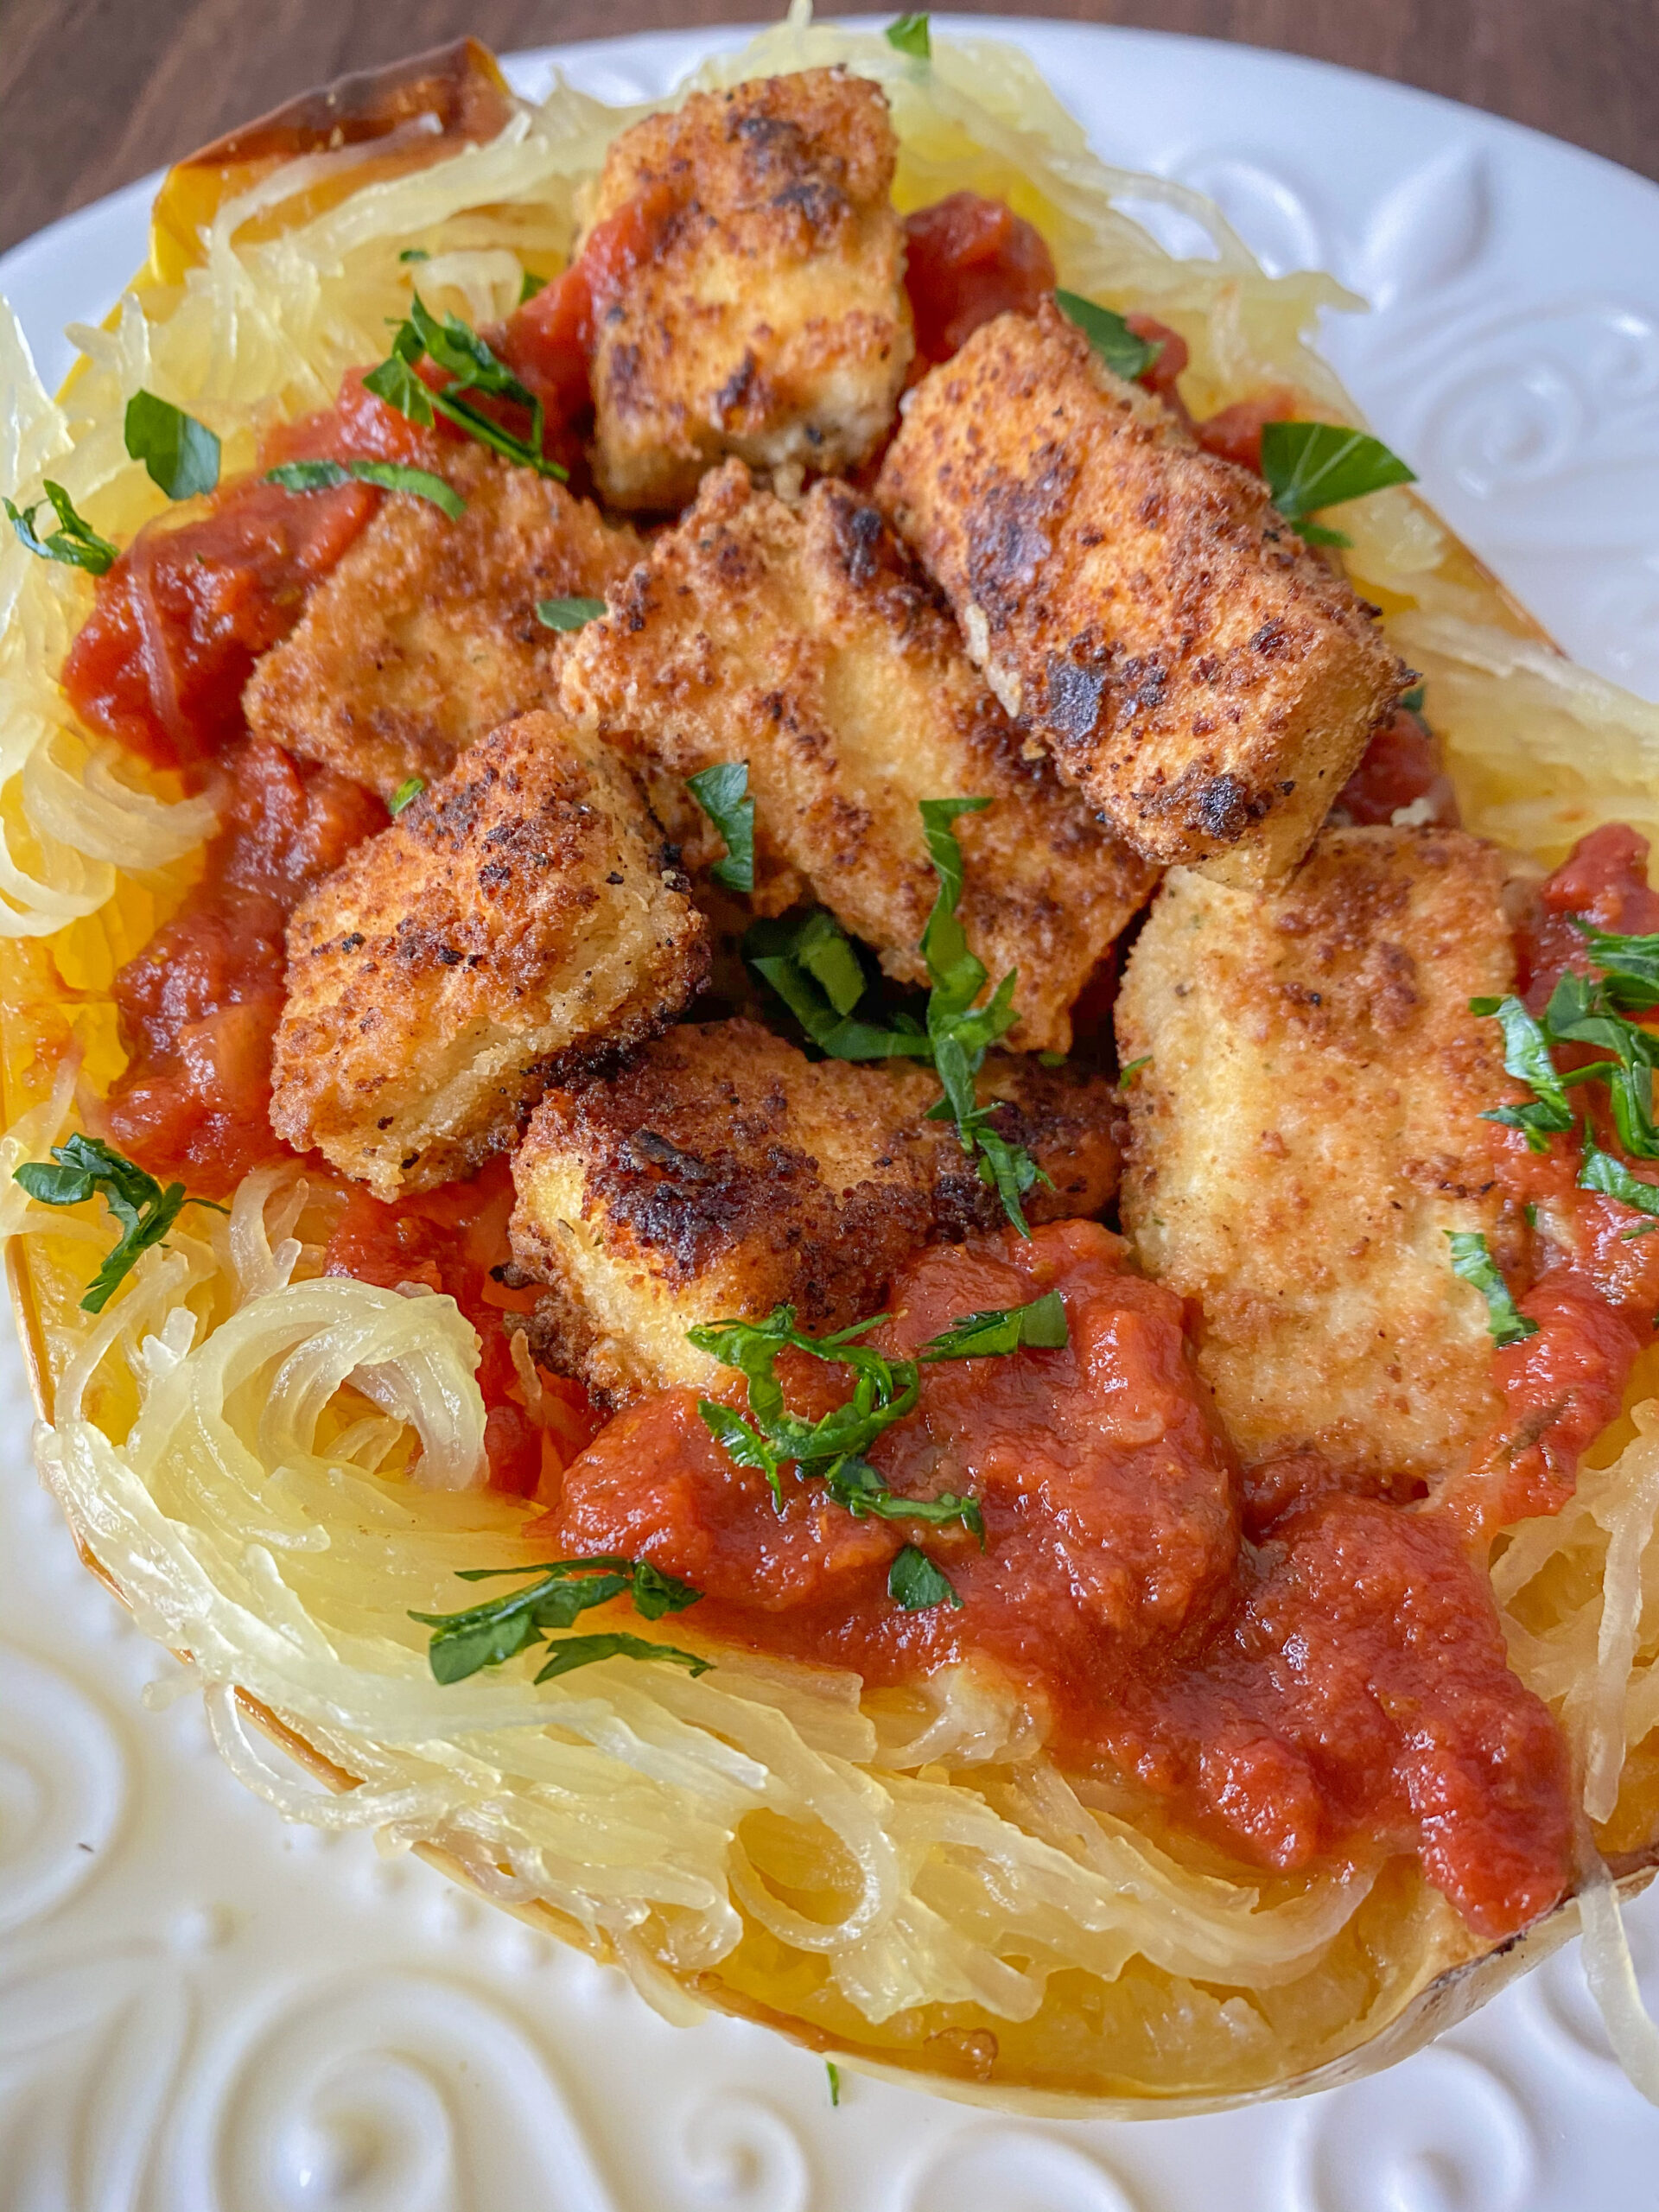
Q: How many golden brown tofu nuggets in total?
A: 7